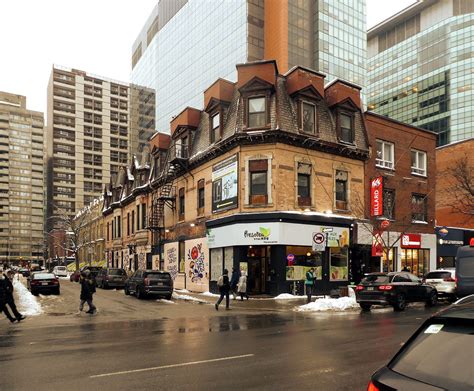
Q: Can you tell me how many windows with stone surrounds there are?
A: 3